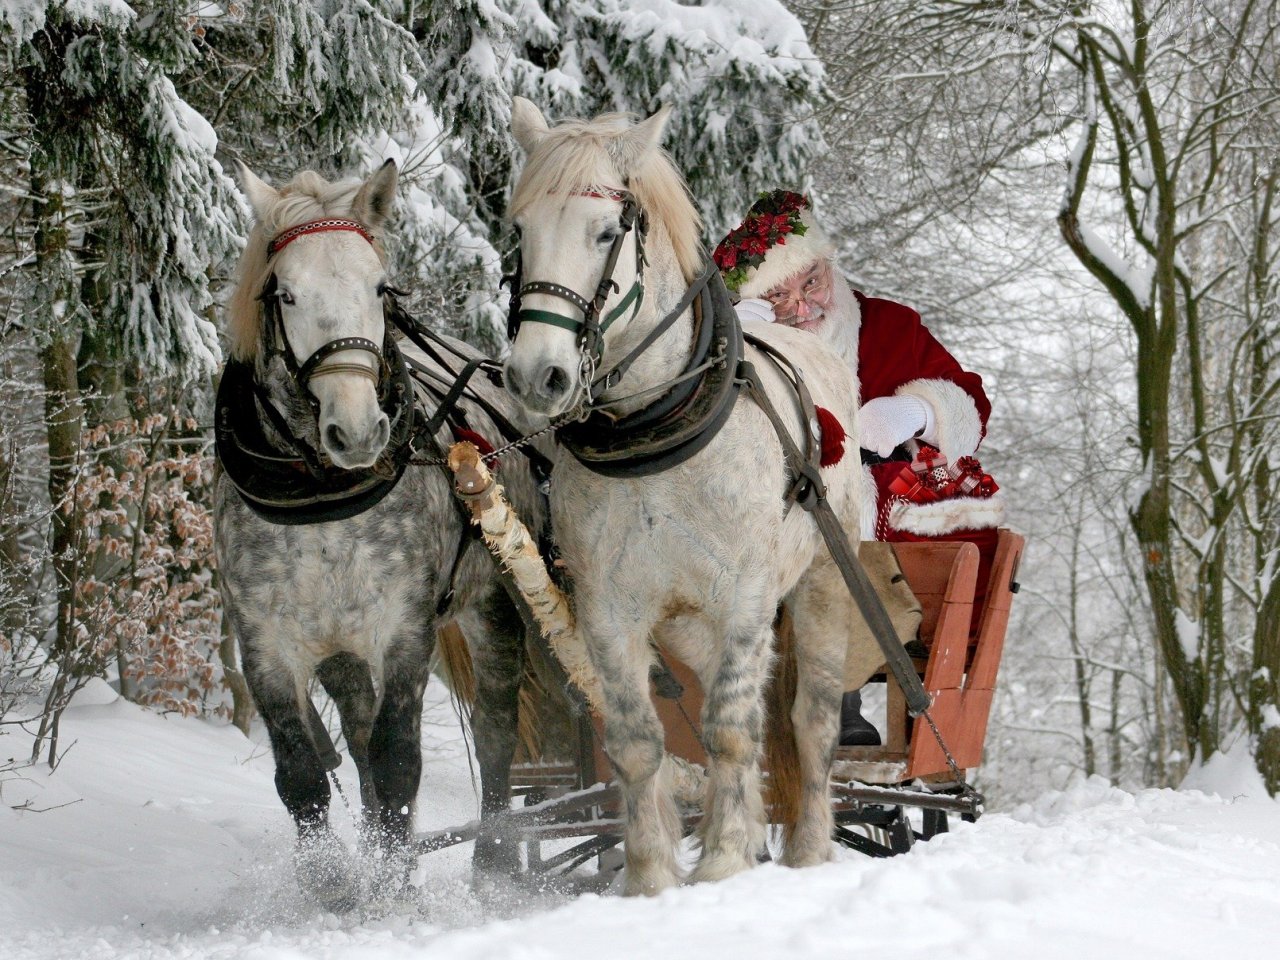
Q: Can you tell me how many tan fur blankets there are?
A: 1